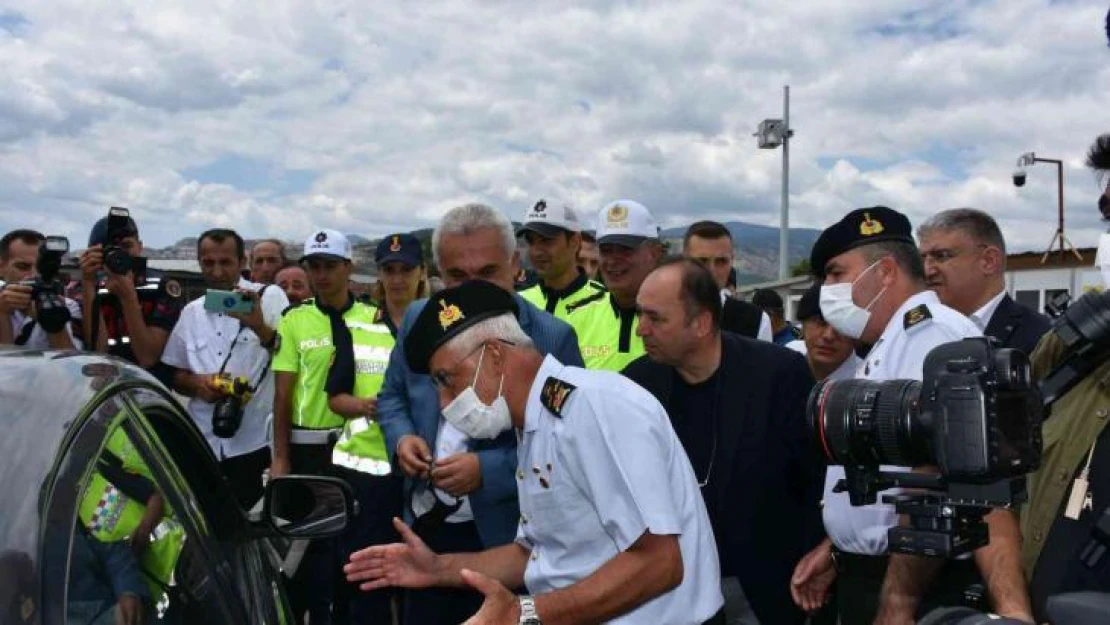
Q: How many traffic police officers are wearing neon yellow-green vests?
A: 4